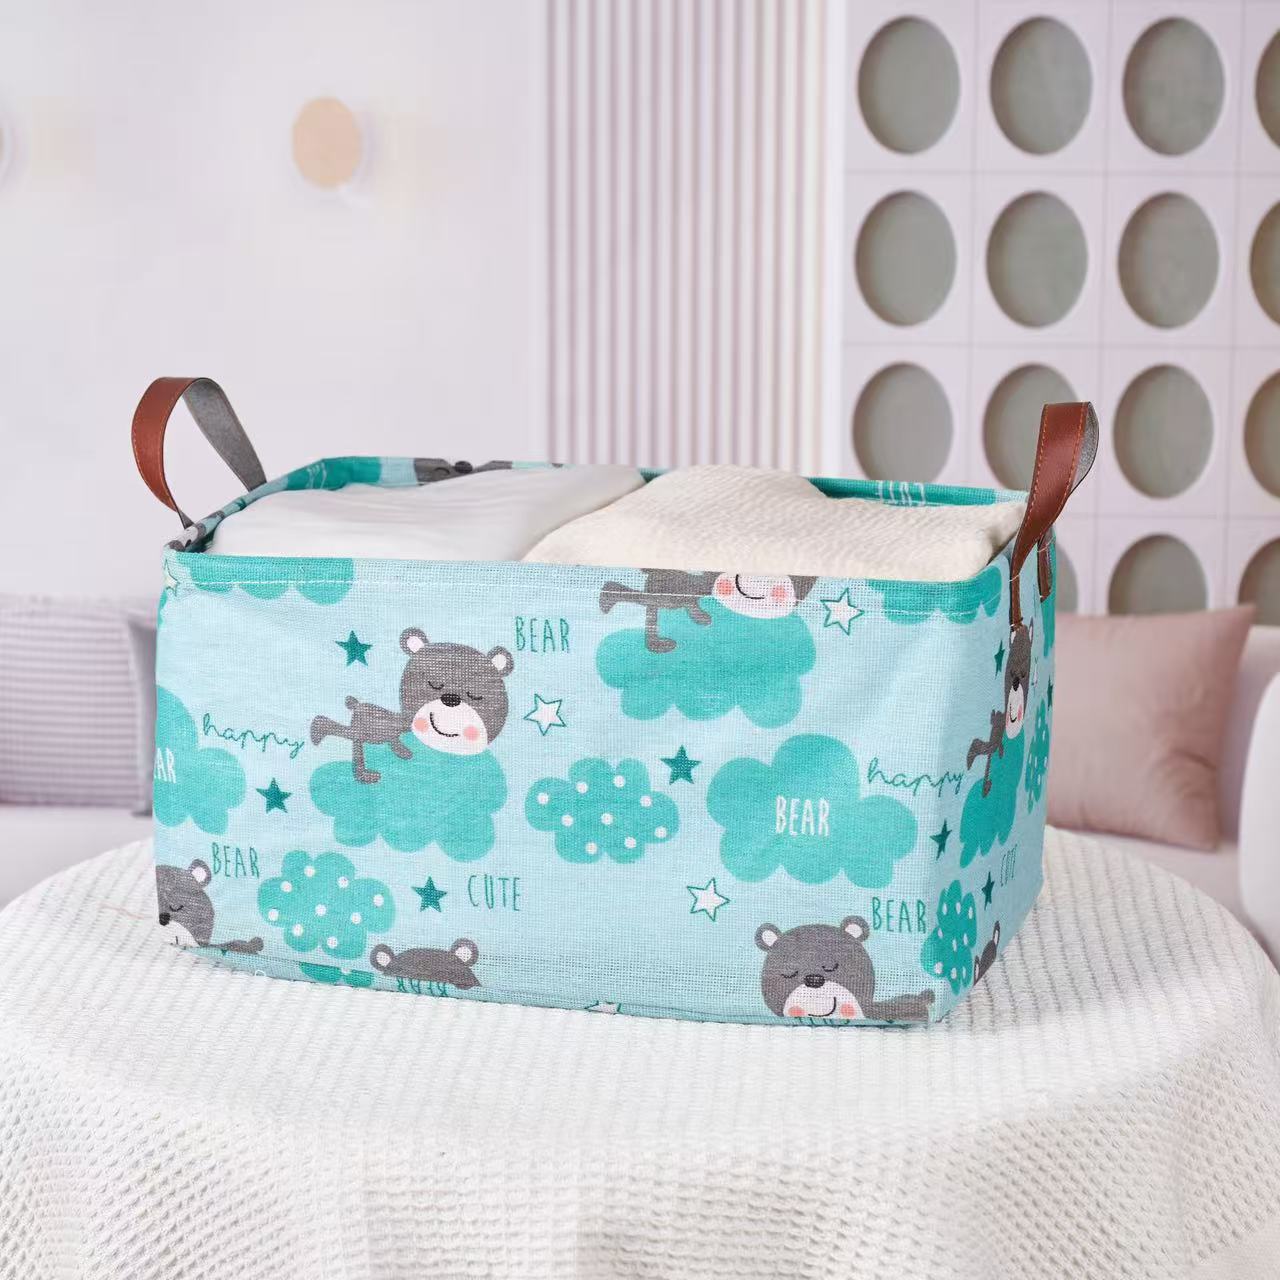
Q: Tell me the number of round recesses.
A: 15